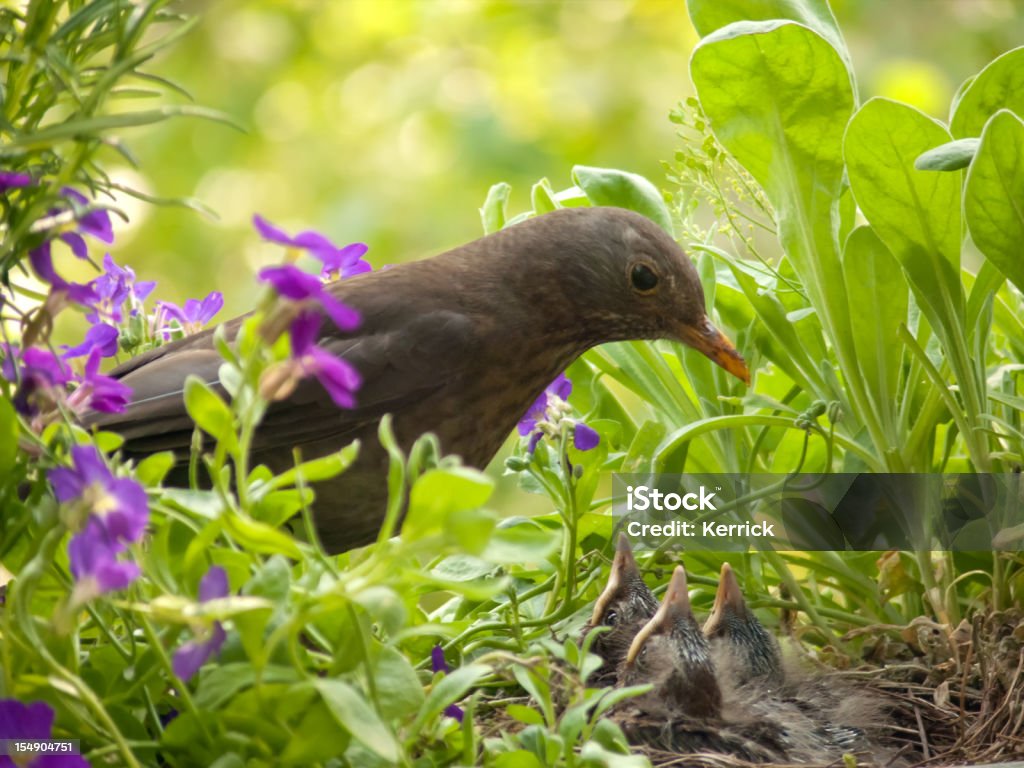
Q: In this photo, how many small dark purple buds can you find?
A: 2